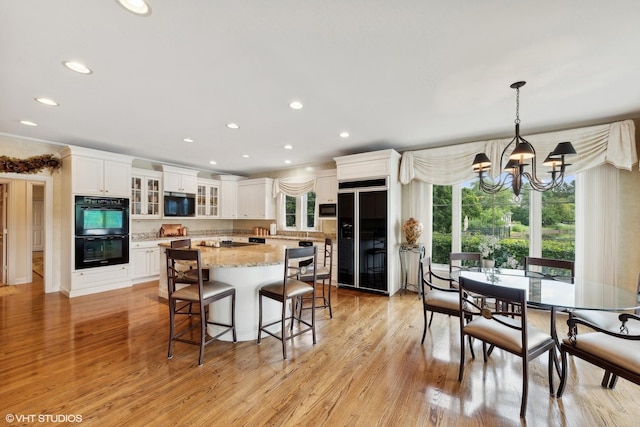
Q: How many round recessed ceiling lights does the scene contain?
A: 12